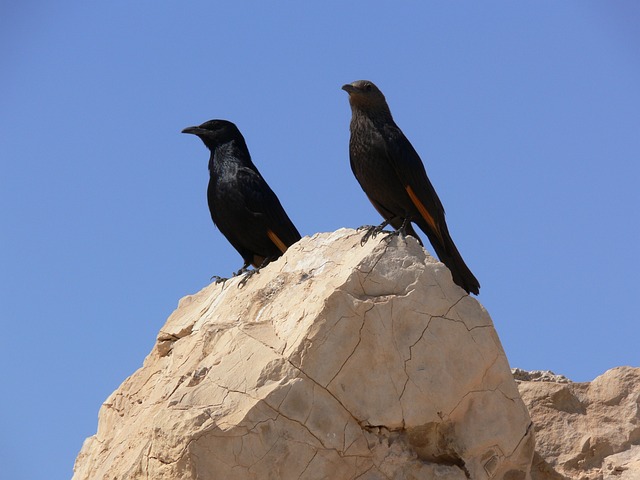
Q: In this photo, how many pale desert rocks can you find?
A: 2